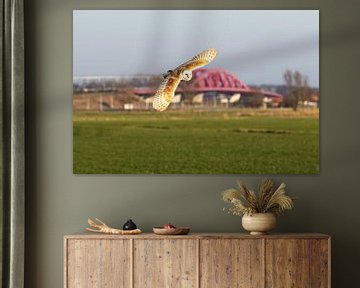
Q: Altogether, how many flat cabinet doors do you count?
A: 4